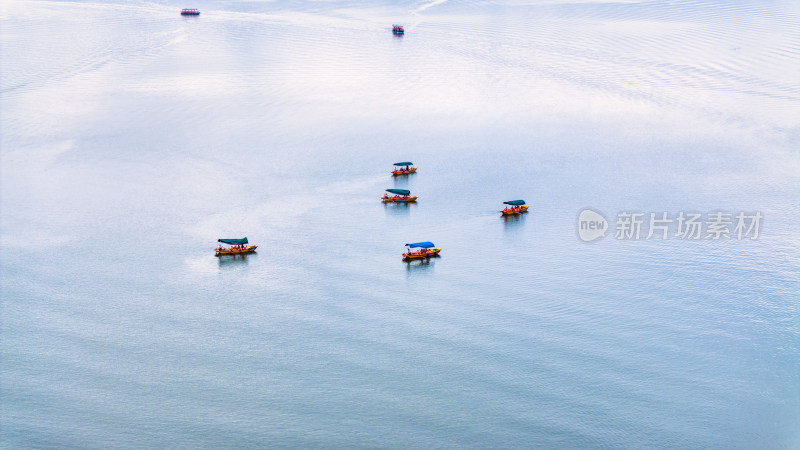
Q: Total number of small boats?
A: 7